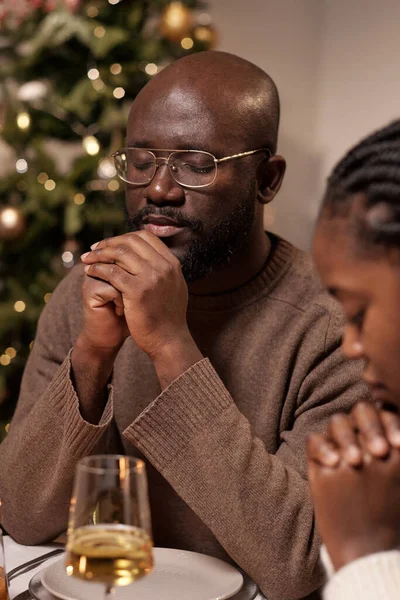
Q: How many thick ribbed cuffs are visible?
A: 2